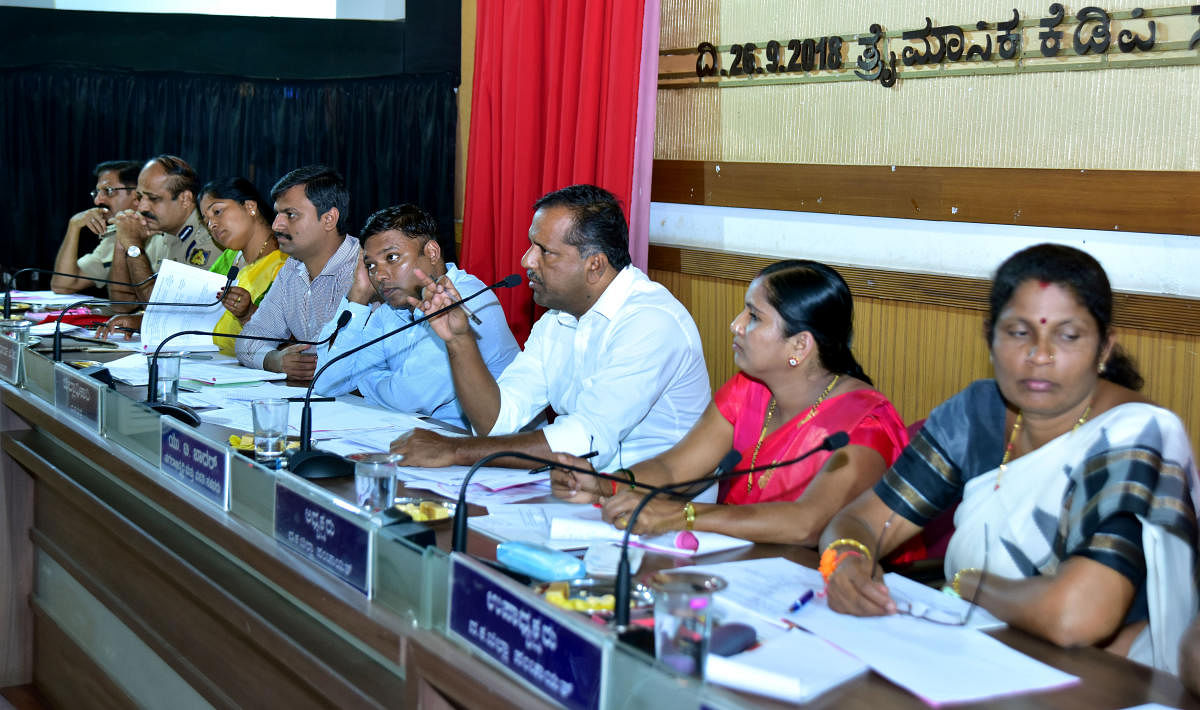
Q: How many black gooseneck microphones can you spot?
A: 6